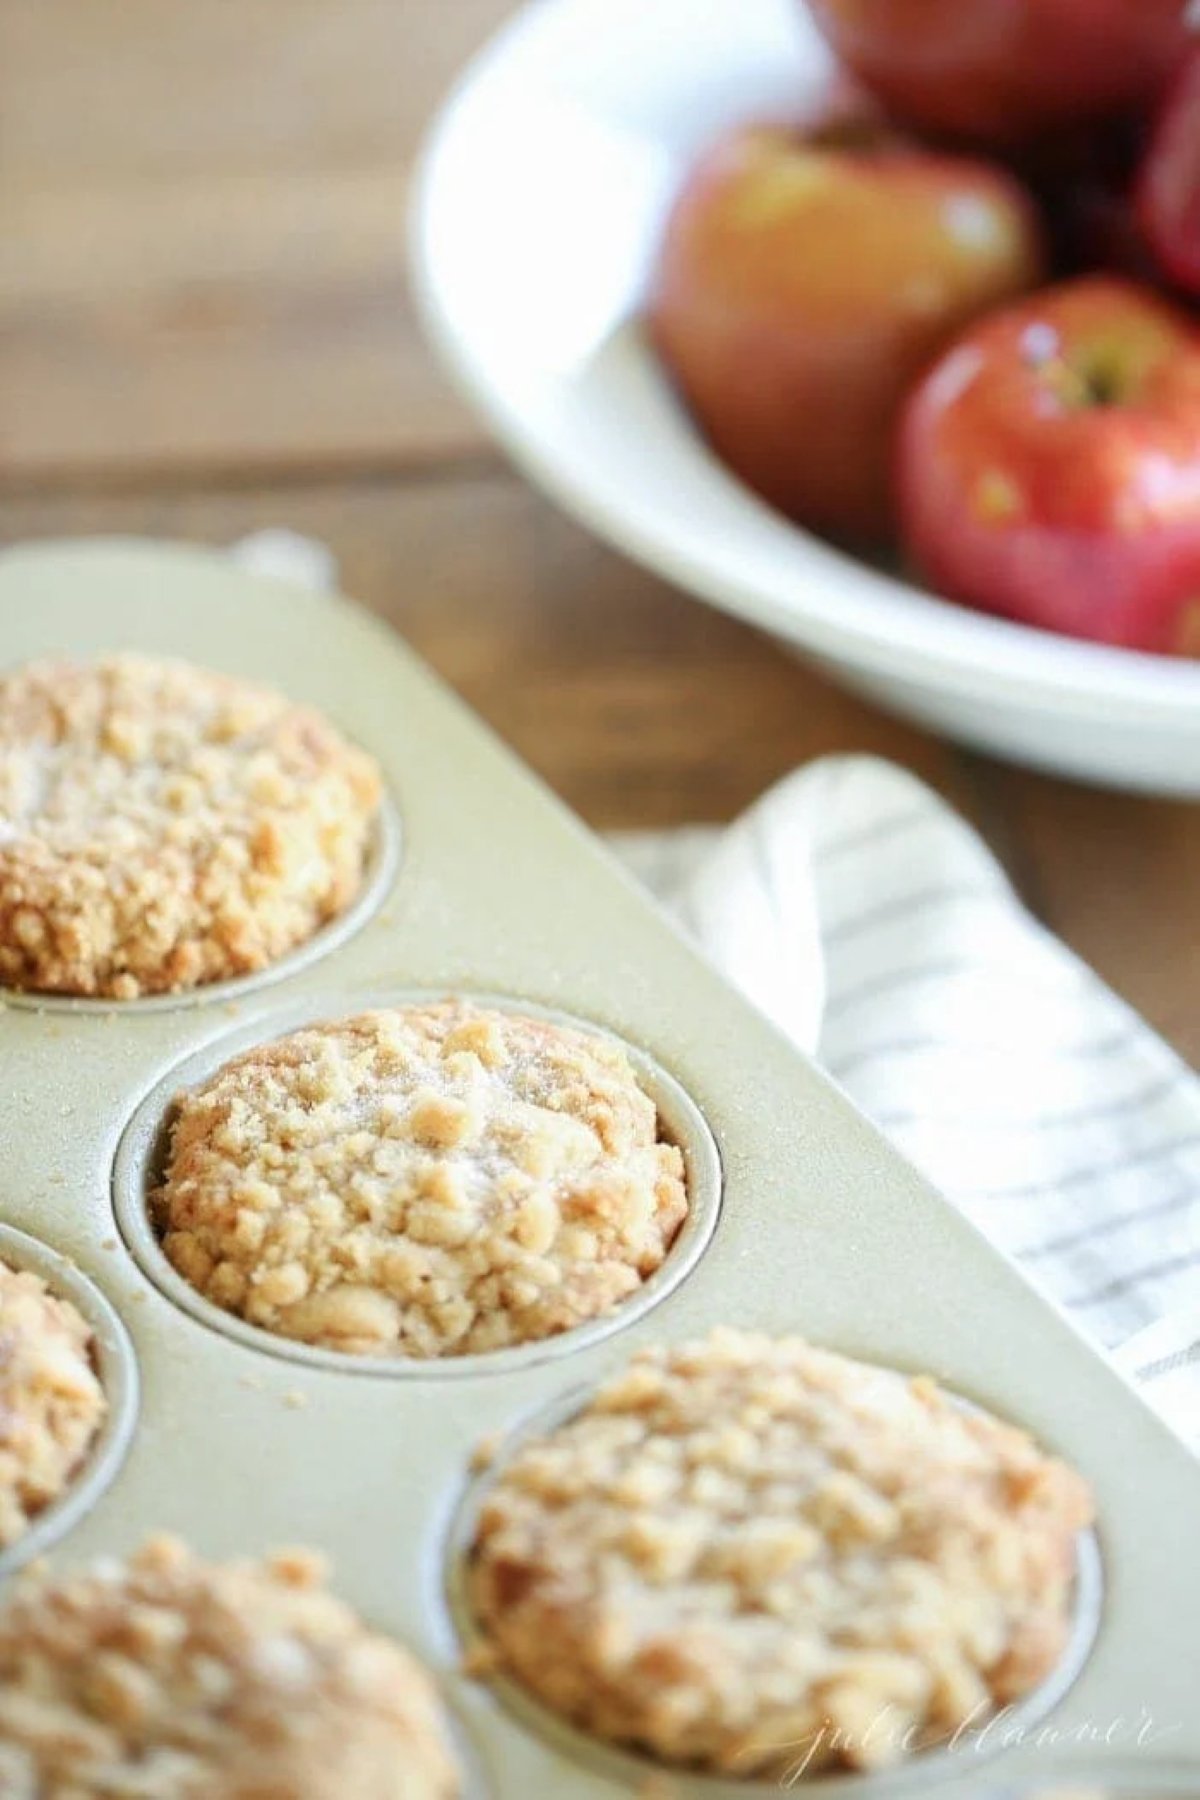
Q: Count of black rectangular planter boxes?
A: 0